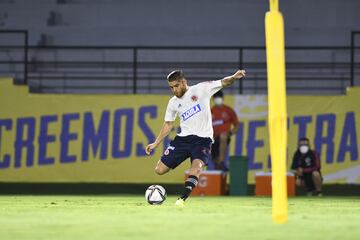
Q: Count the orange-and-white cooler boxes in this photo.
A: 2